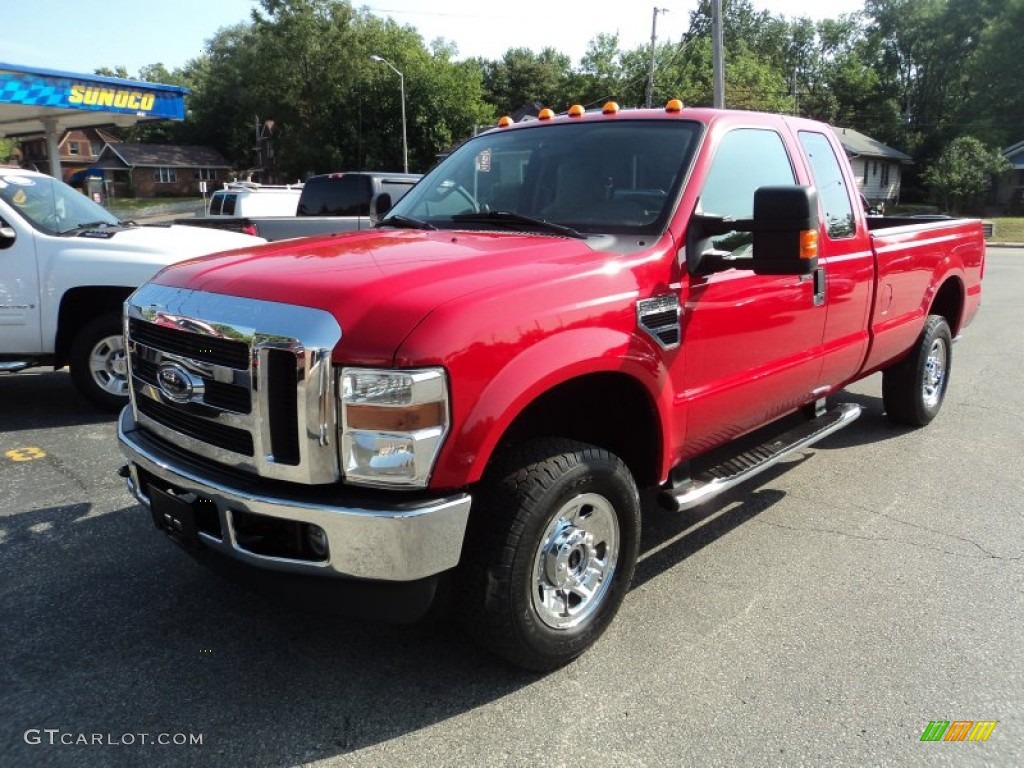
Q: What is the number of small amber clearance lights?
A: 5